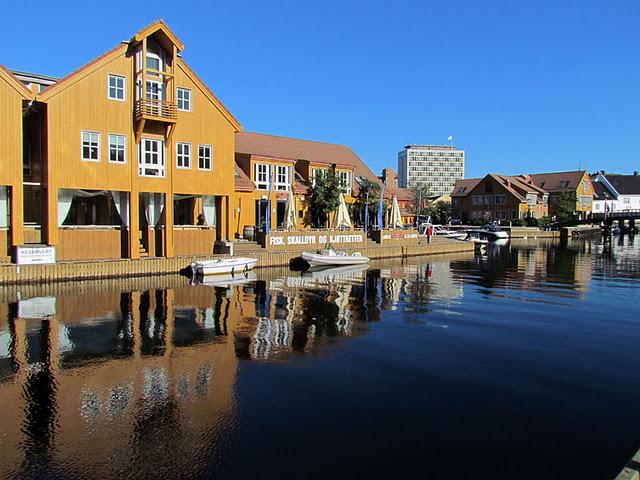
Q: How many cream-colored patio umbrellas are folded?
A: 3